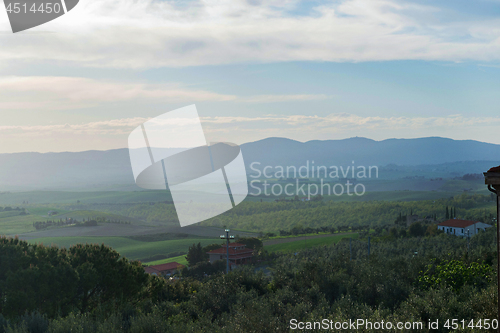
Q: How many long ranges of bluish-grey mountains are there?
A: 1